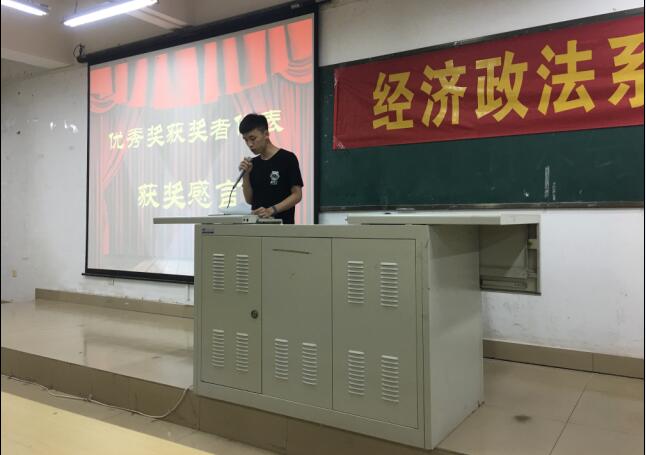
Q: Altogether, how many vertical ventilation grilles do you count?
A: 10